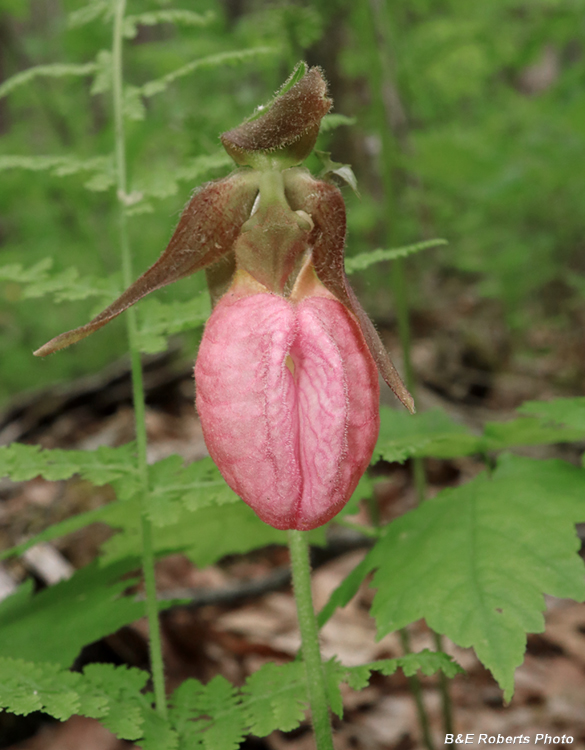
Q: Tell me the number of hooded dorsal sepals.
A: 1